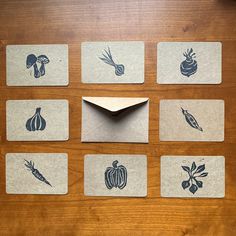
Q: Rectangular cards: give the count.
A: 8